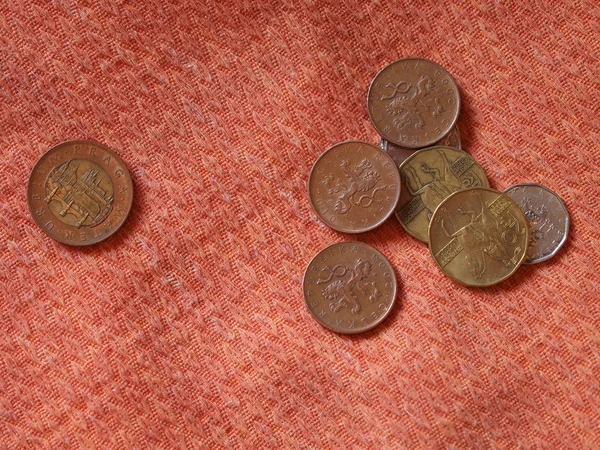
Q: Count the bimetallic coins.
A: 1